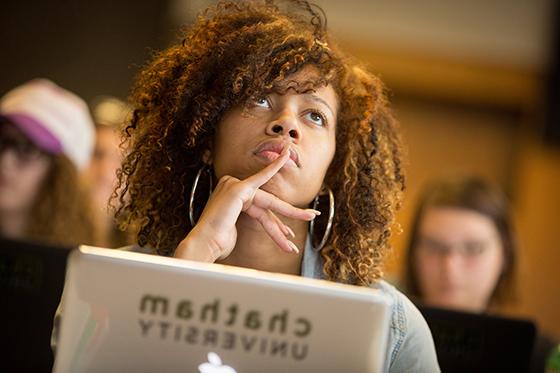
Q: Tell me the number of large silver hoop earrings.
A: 2